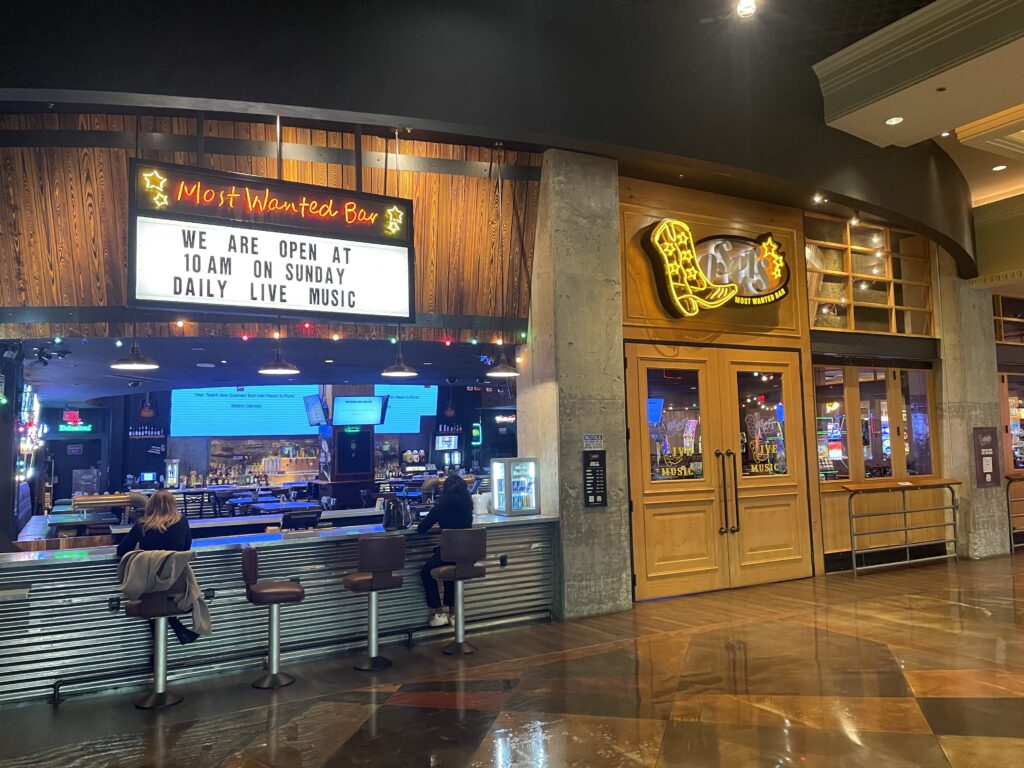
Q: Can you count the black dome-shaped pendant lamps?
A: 4